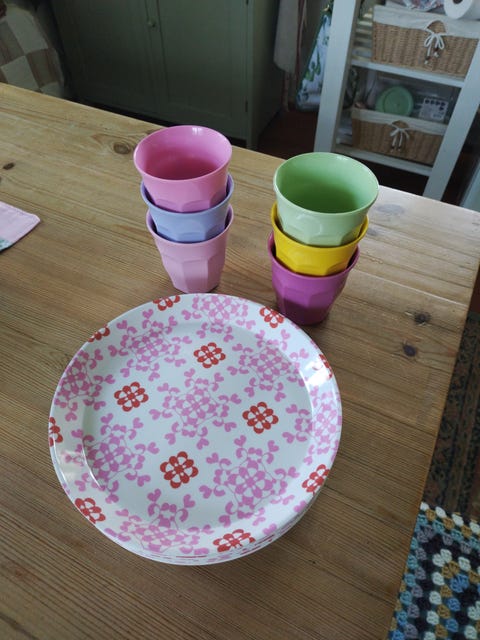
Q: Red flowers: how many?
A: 12